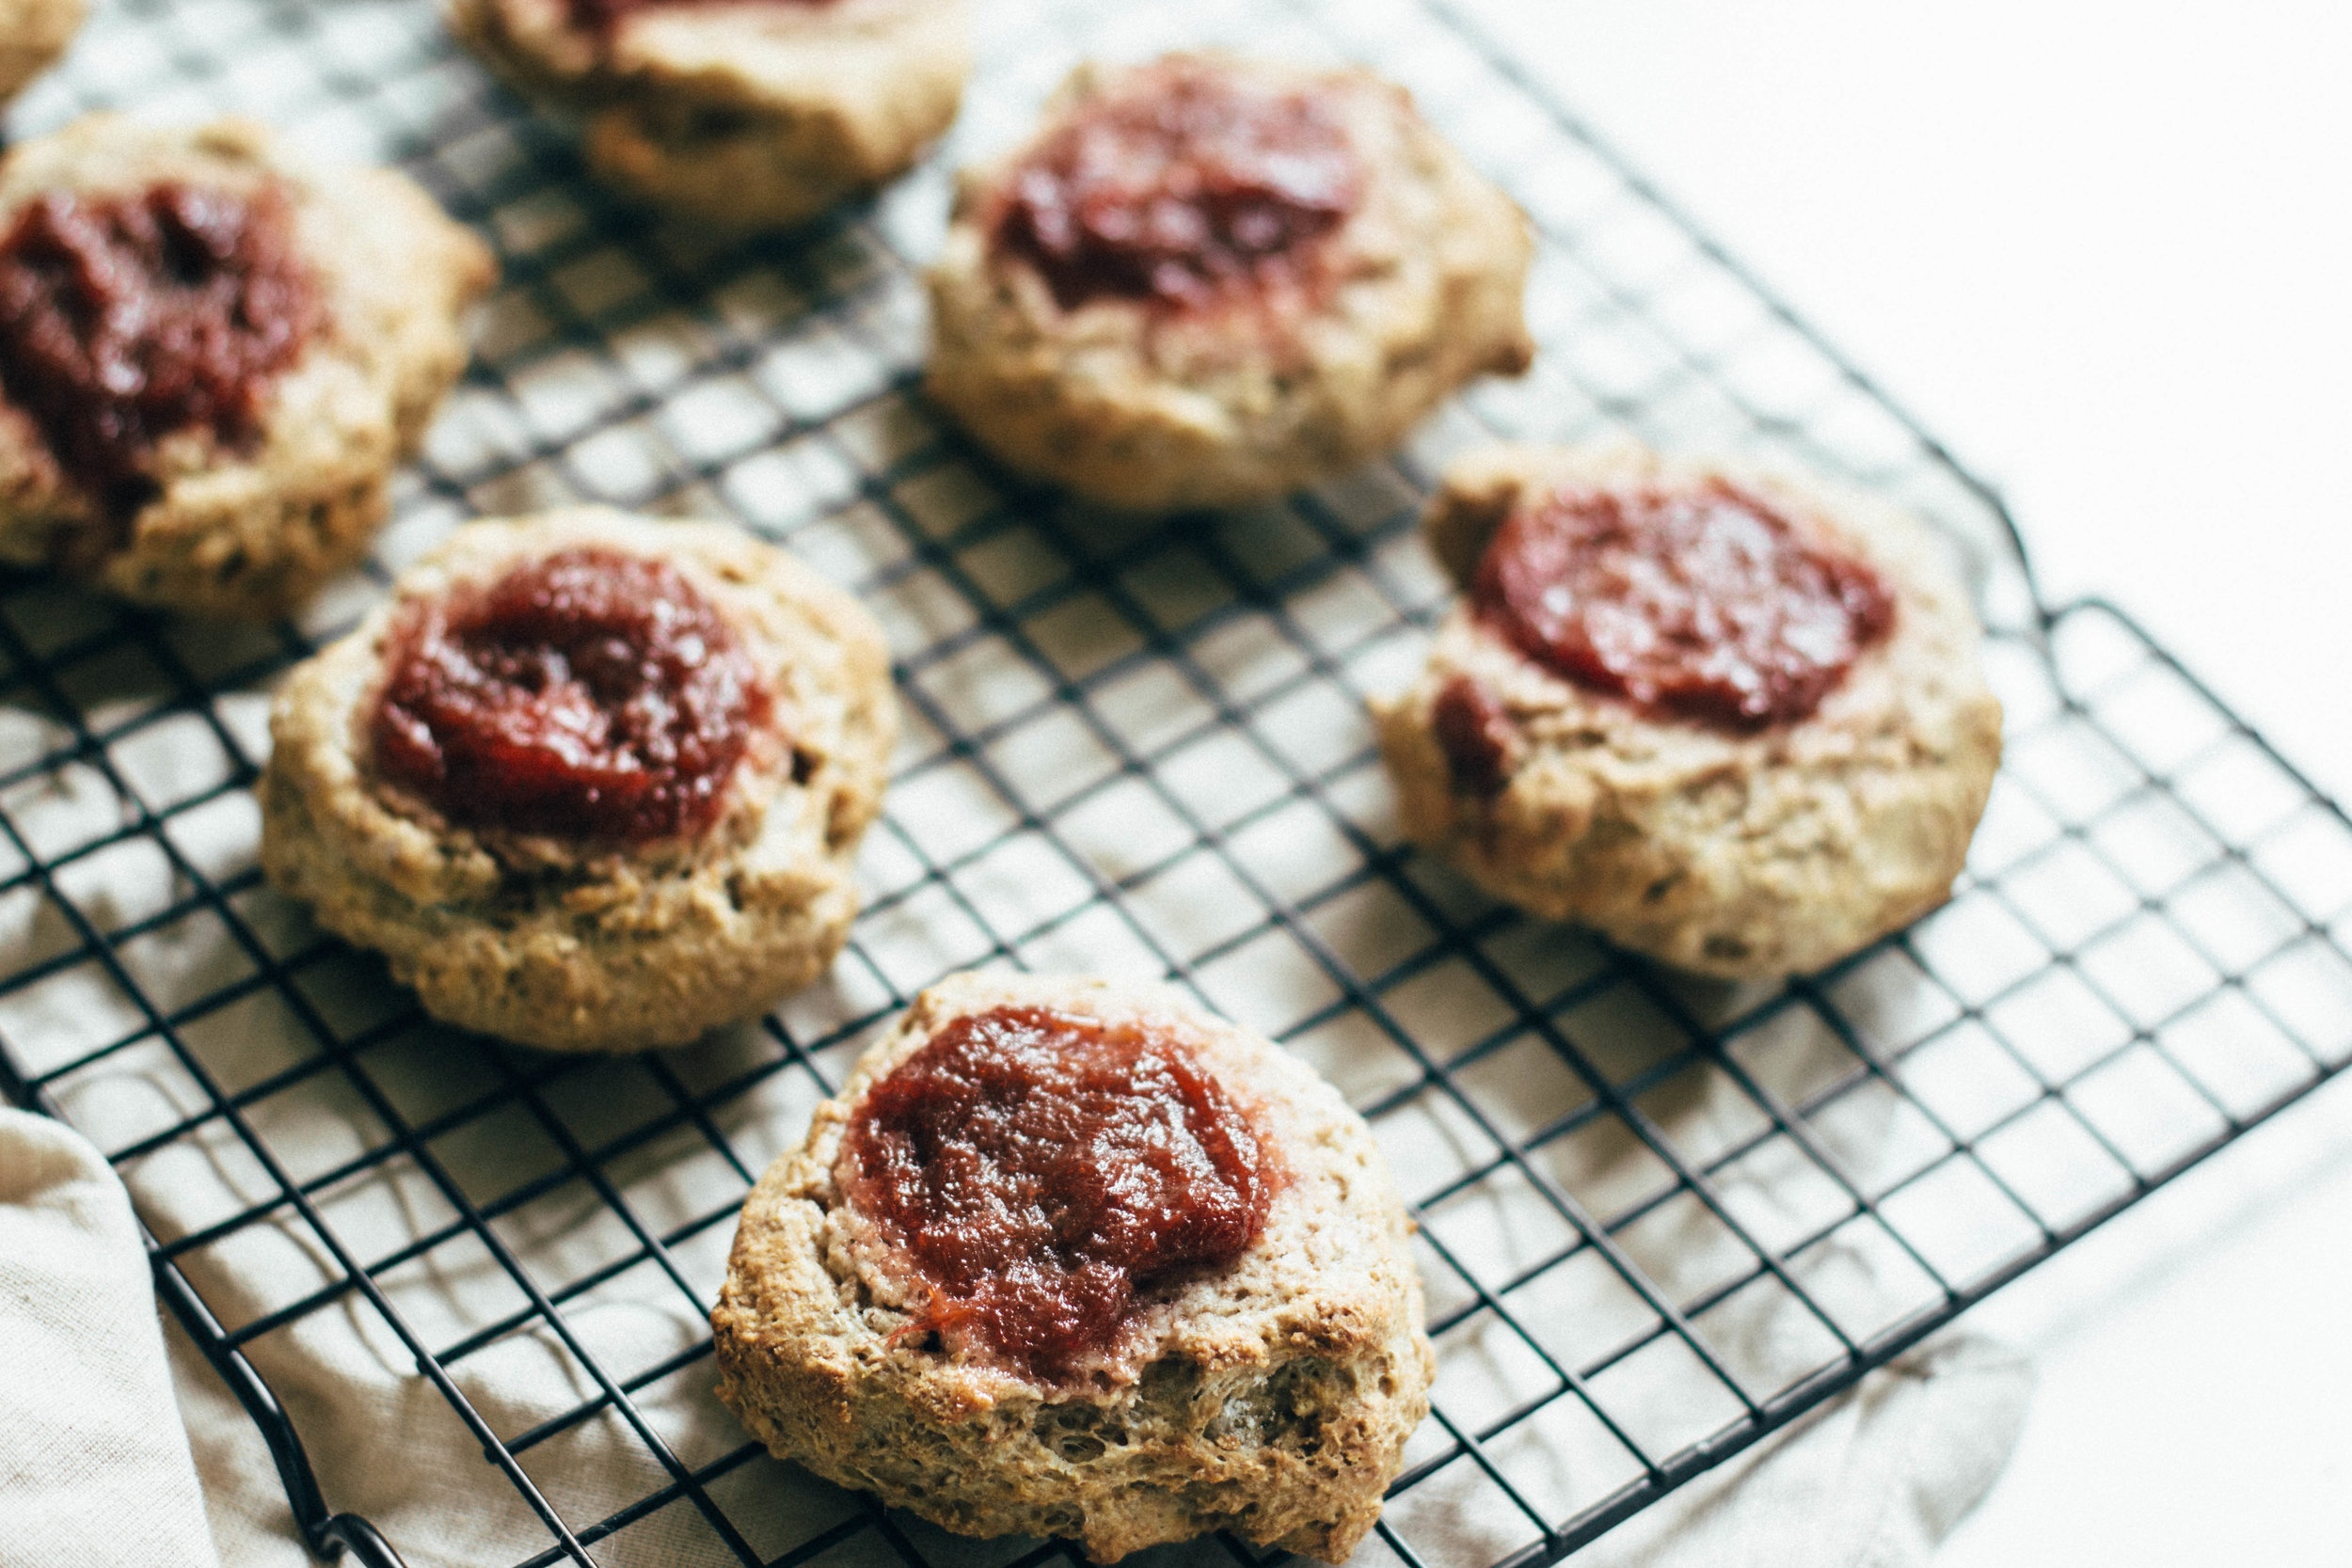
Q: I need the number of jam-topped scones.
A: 6